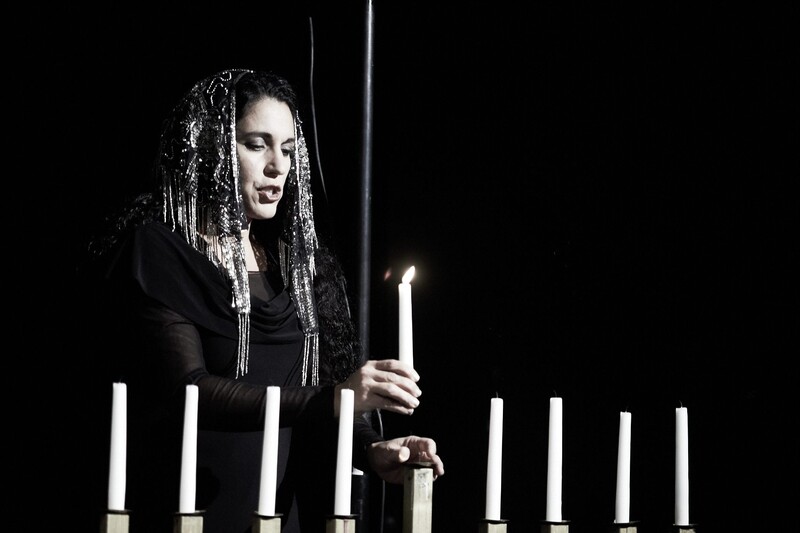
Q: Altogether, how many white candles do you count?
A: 9